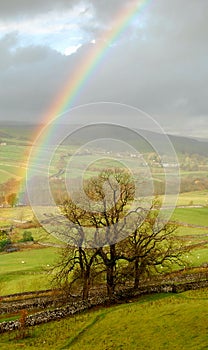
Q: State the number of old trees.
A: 3